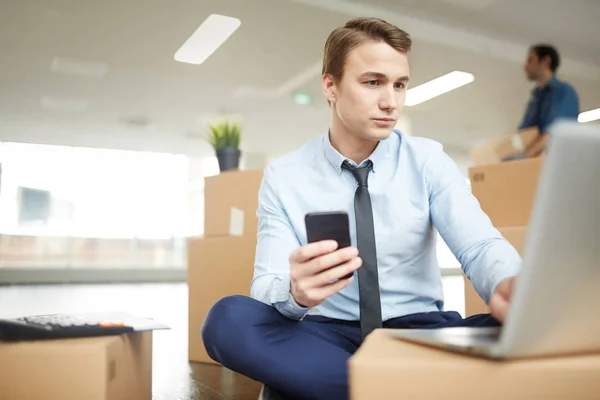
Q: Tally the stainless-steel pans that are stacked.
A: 0